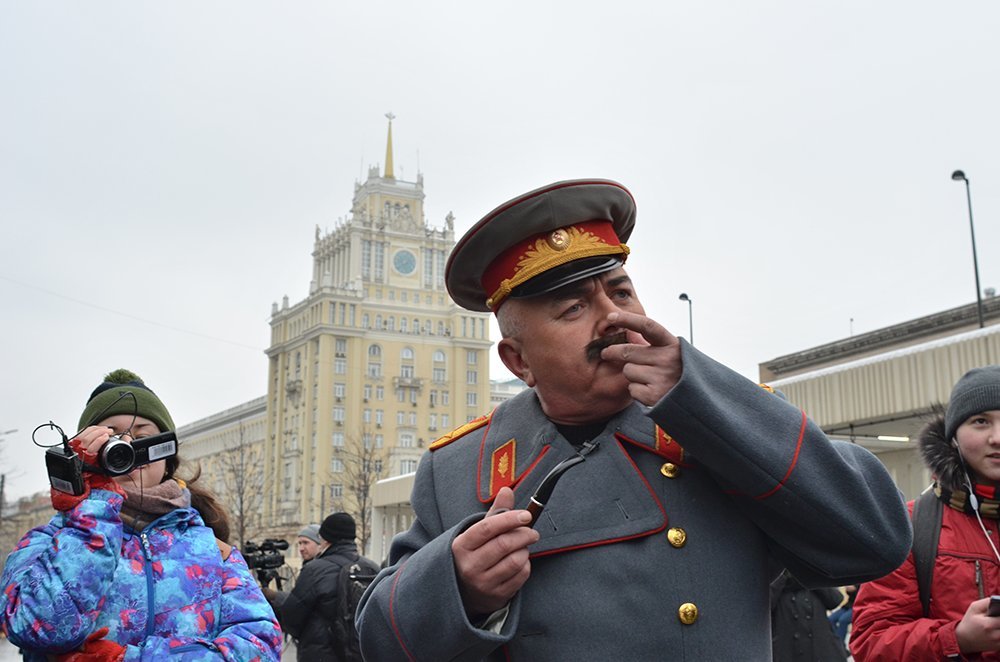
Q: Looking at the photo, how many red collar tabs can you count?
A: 2